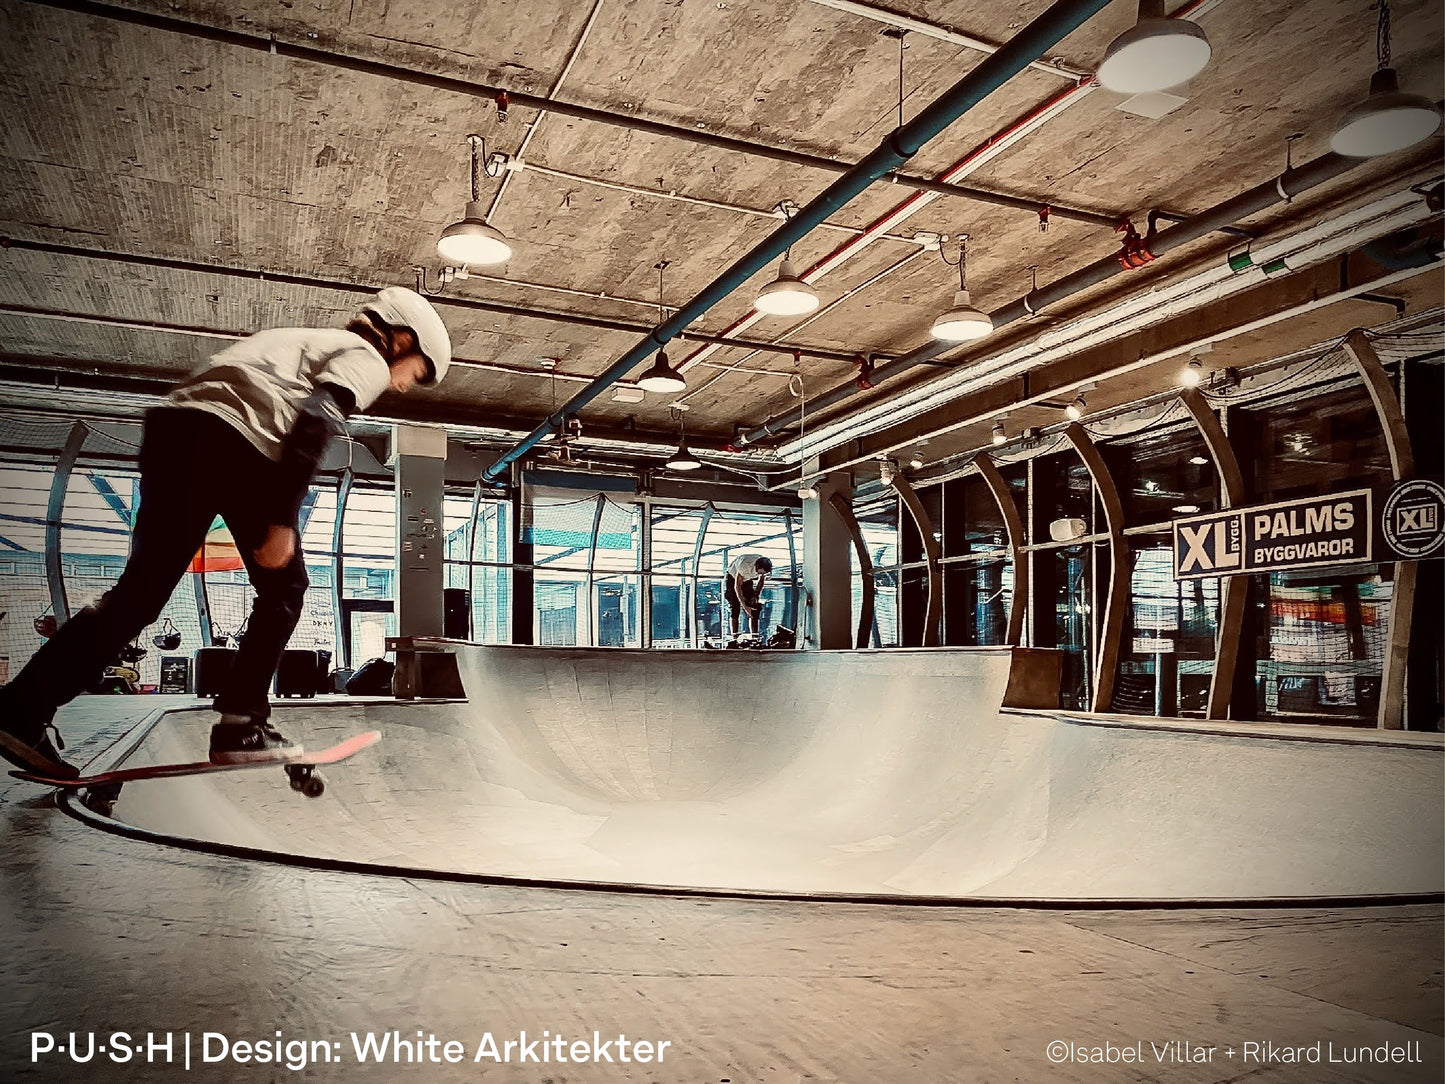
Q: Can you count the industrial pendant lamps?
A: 7